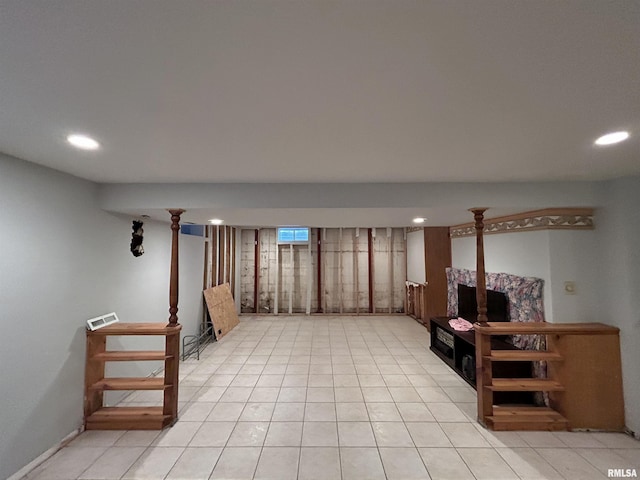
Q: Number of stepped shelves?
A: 2